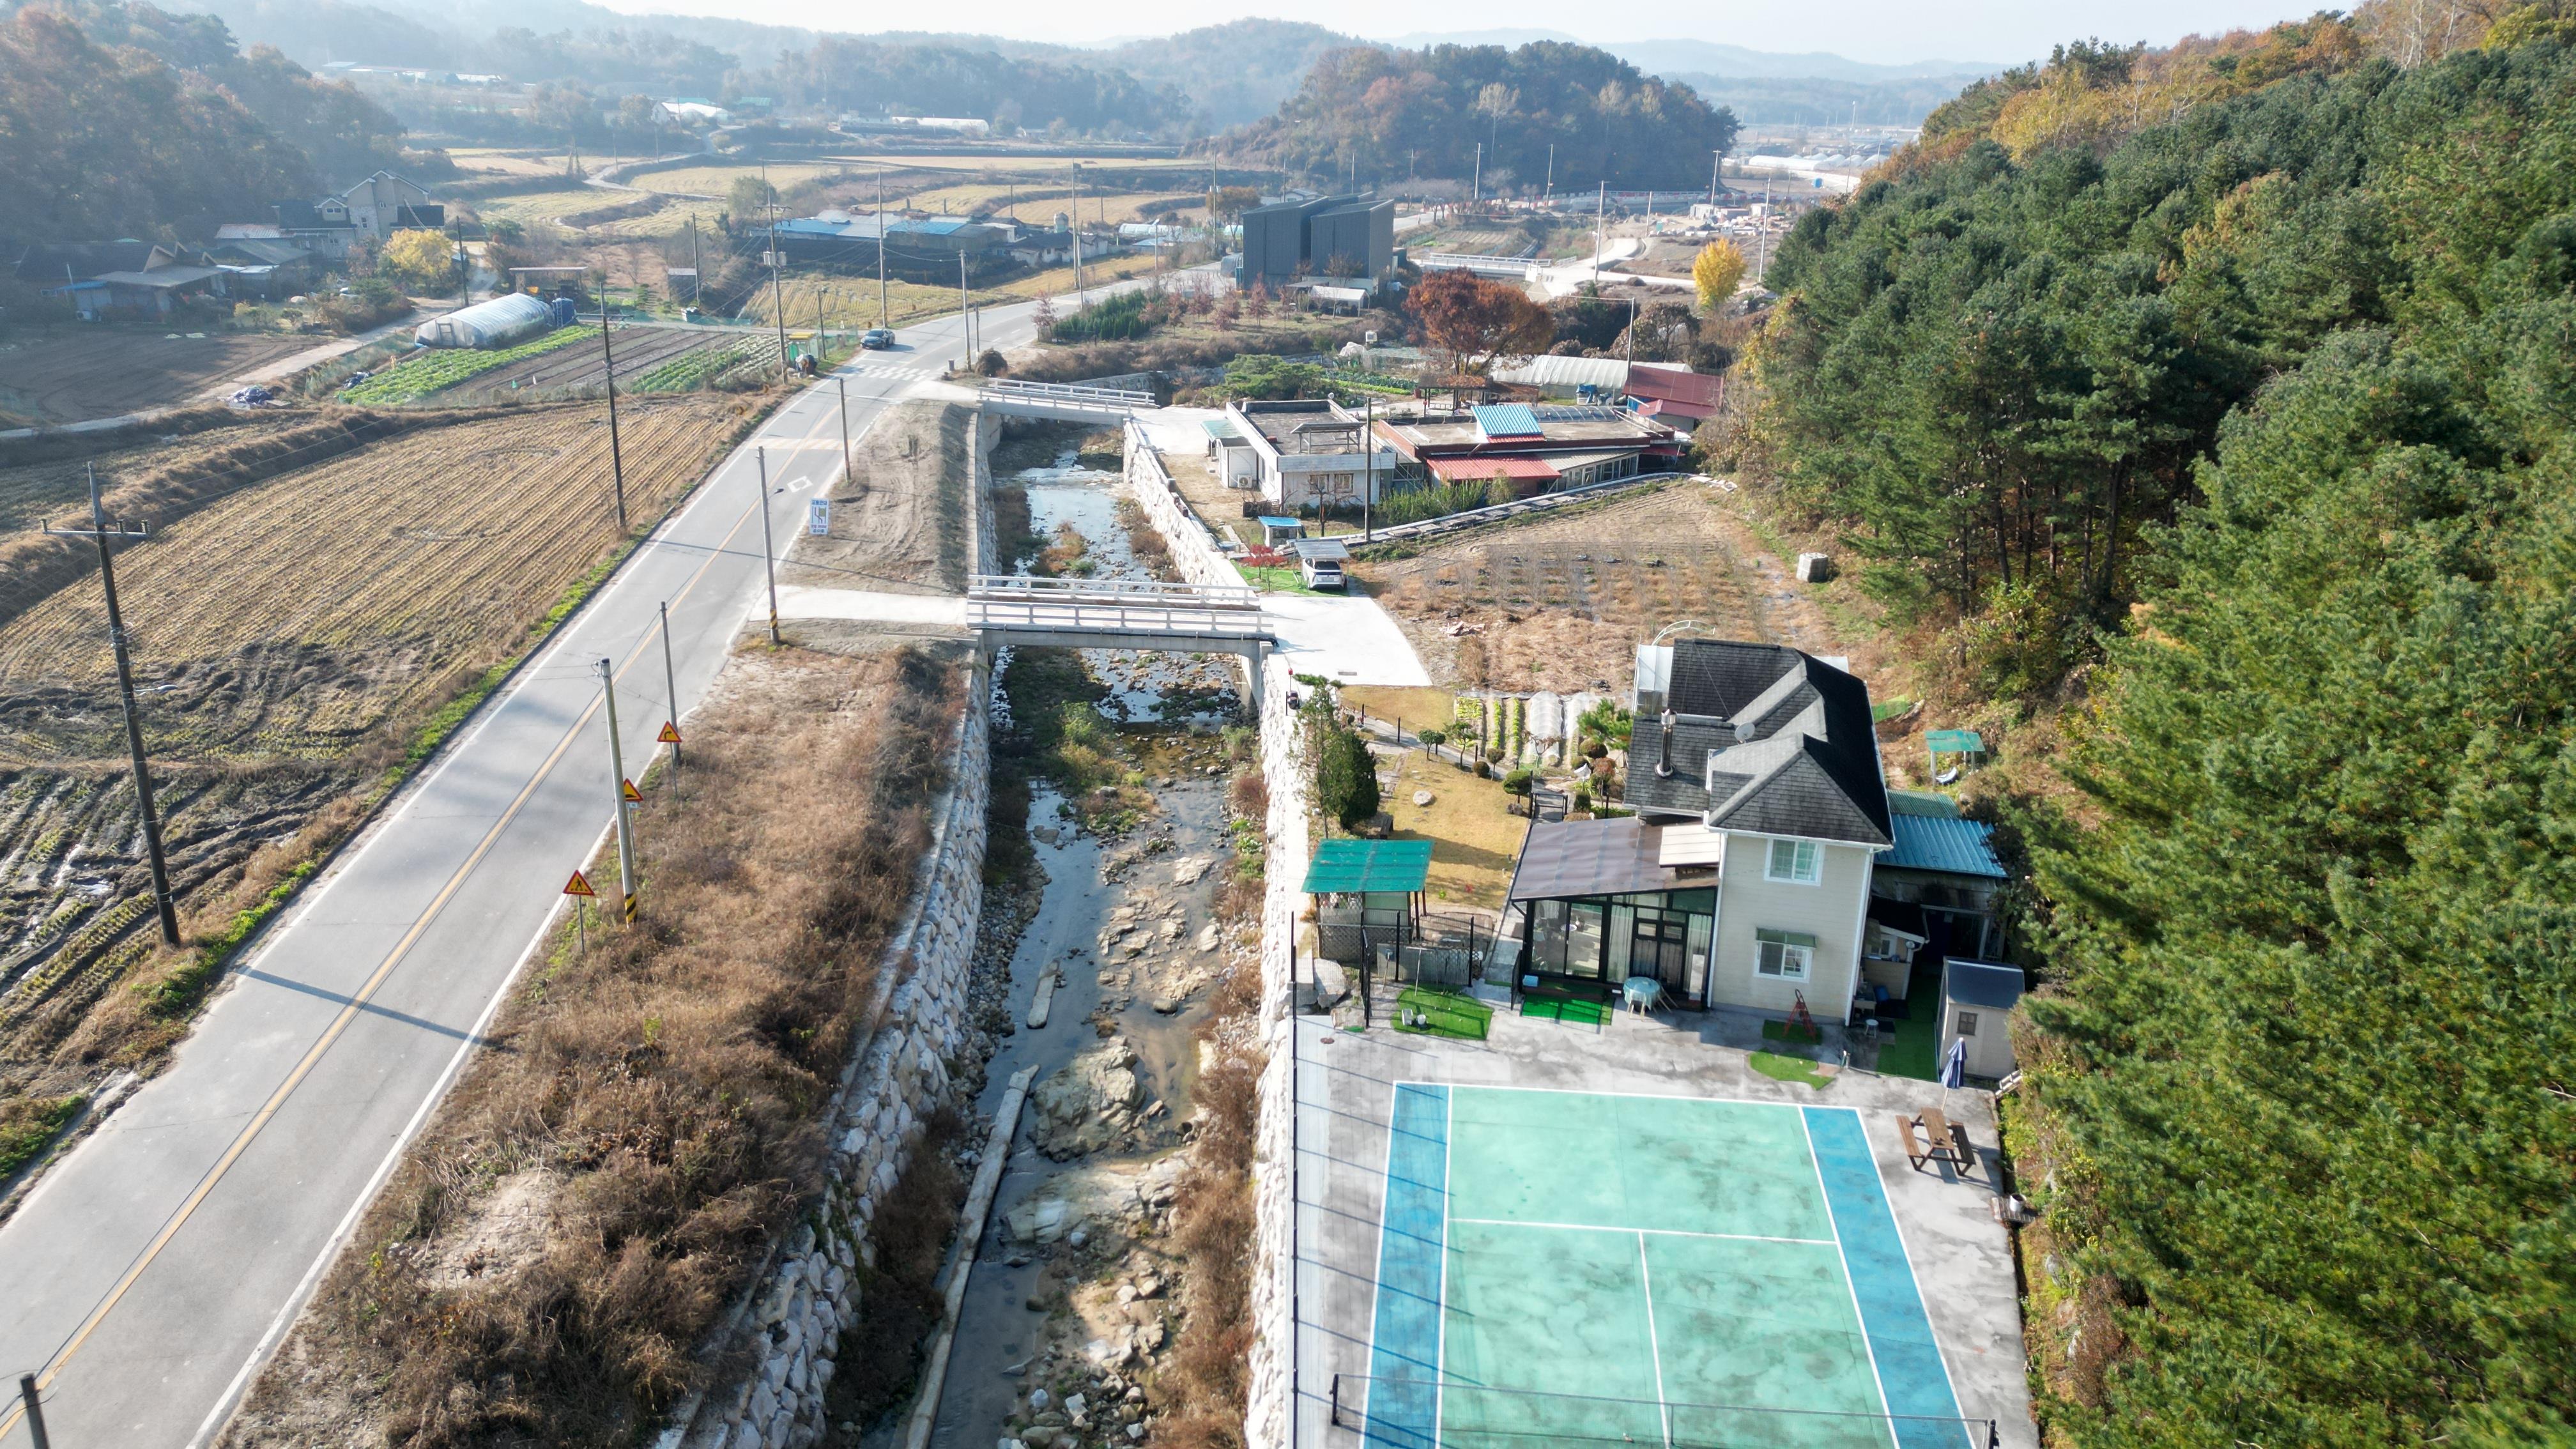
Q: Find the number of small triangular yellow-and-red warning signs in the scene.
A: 3